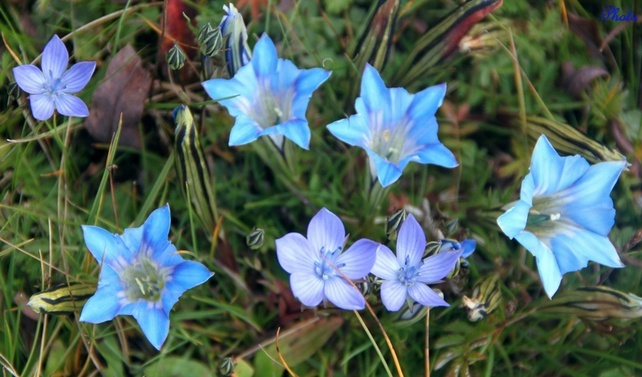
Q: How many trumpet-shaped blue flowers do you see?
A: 4